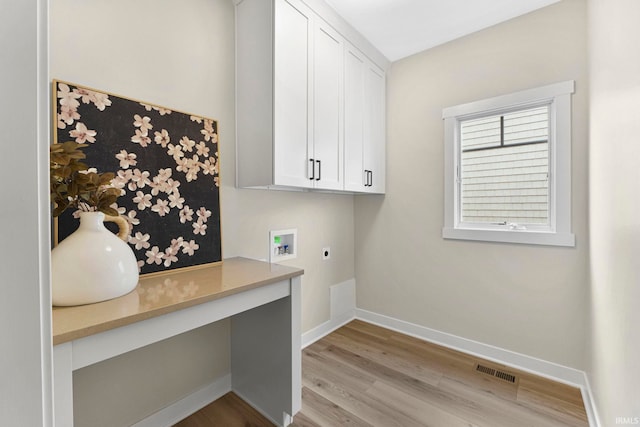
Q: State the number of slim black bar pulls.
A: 4